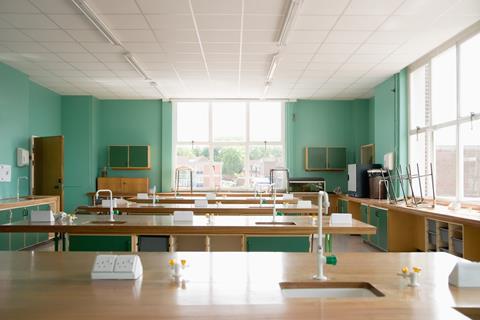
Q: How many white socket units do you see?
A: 11